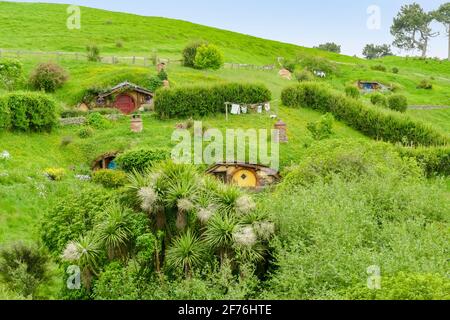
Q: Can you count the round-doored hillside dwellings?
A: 4